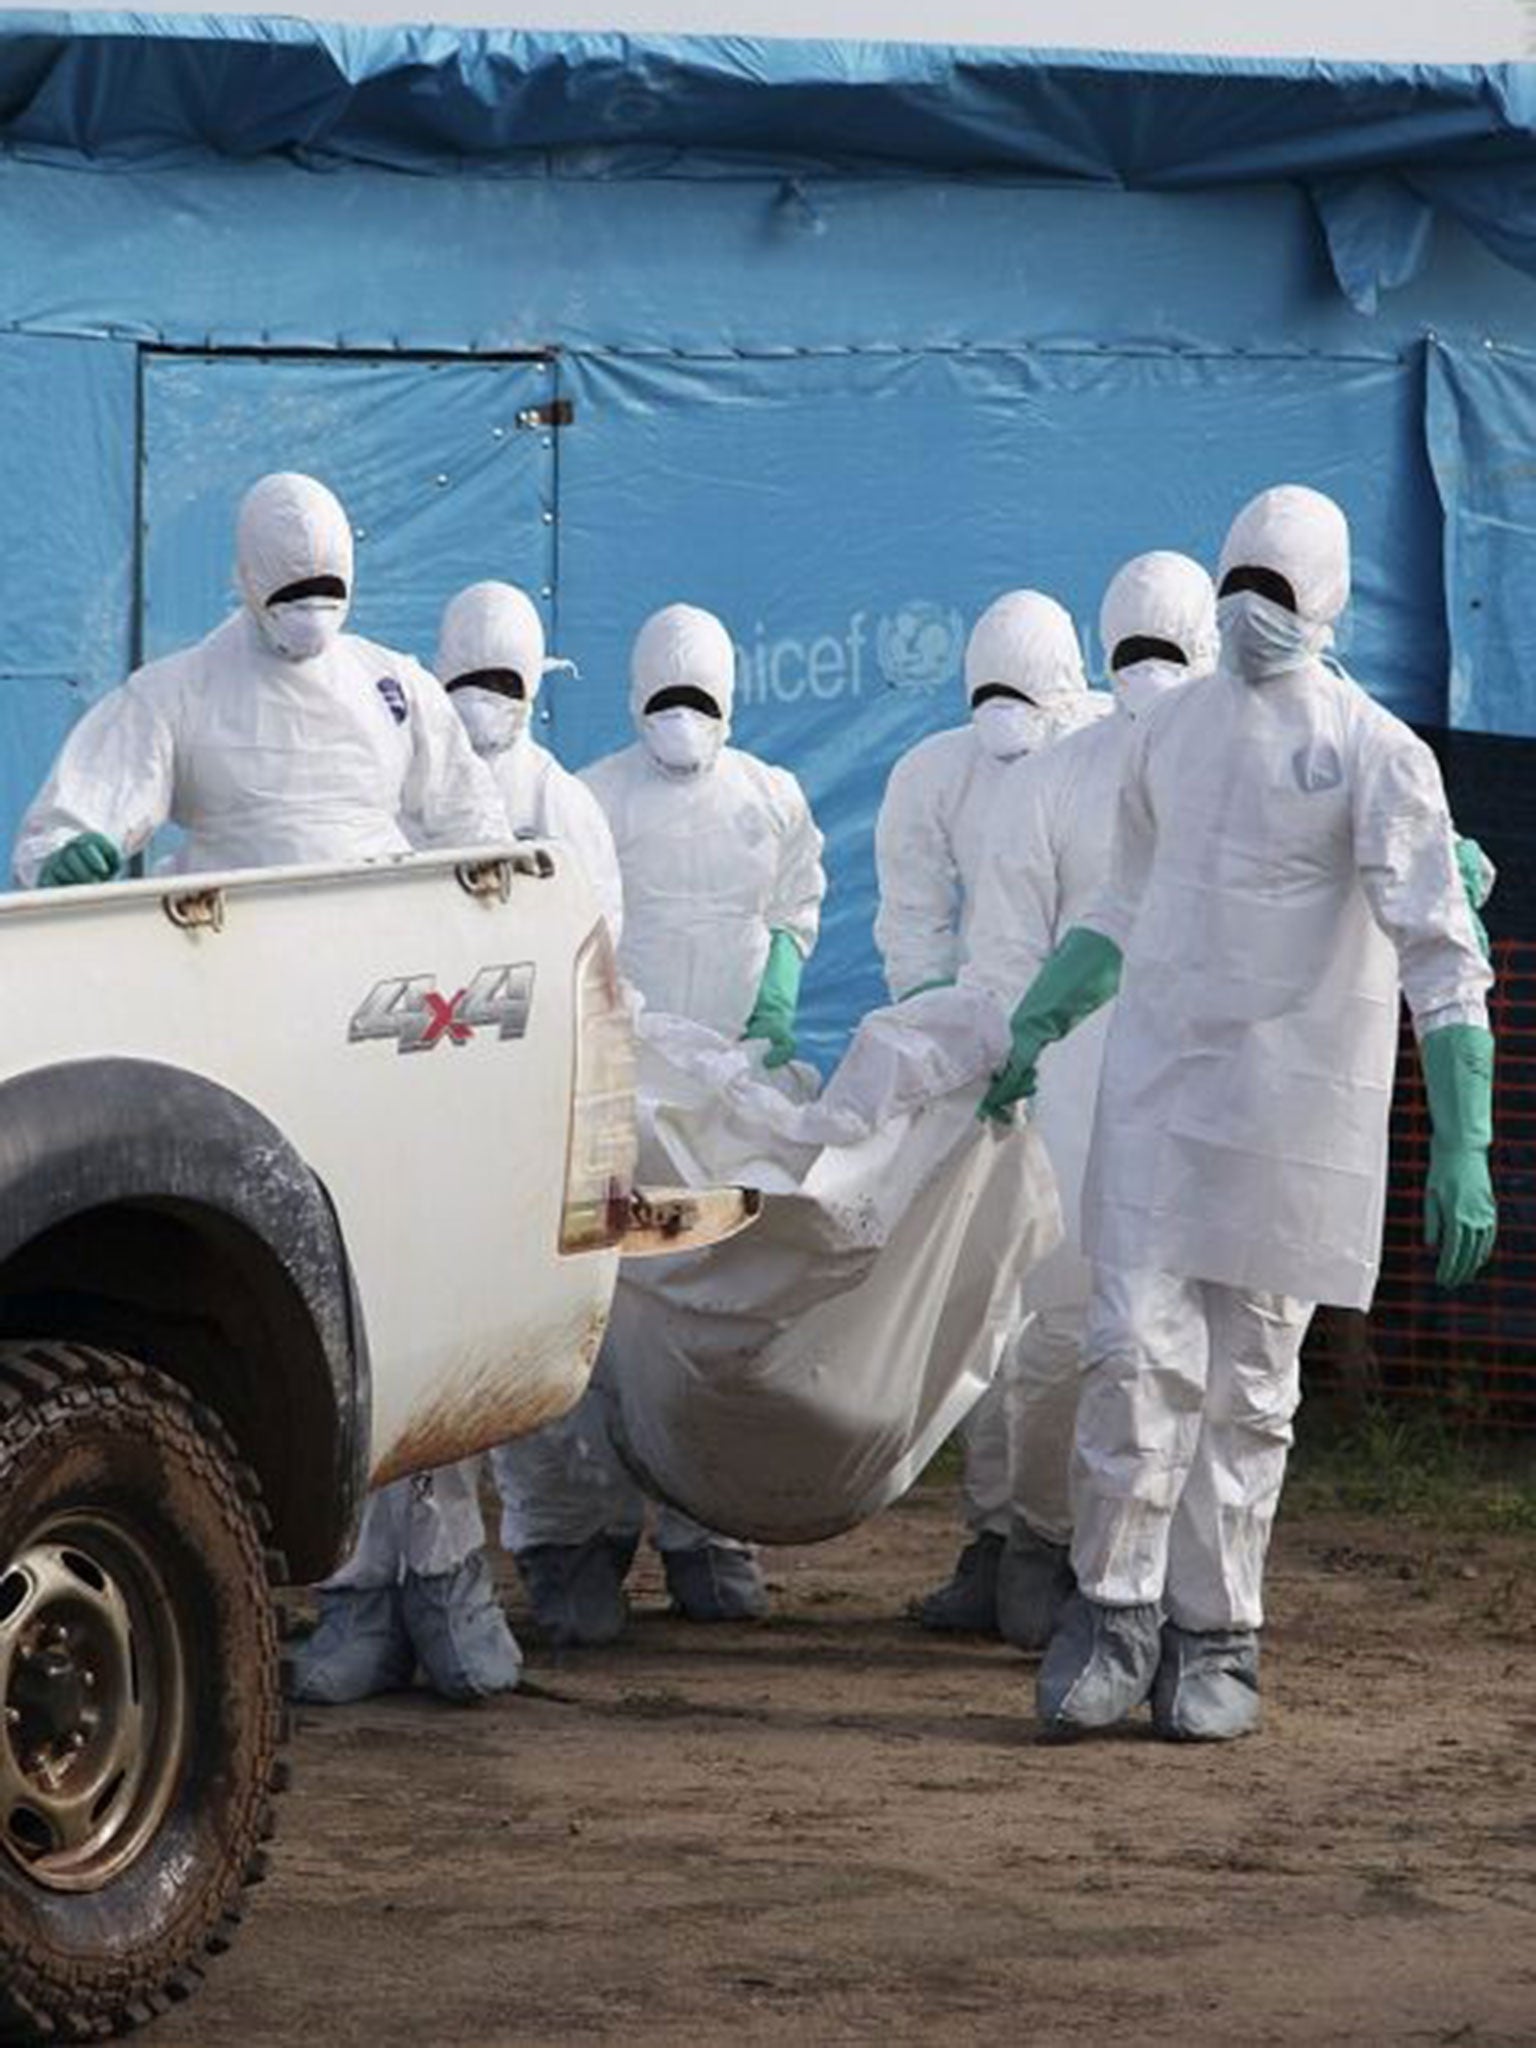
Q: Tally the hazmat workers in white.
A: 6